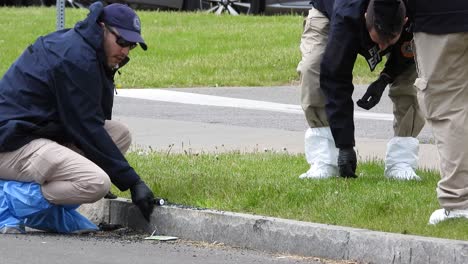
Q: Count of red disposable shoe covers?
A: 0